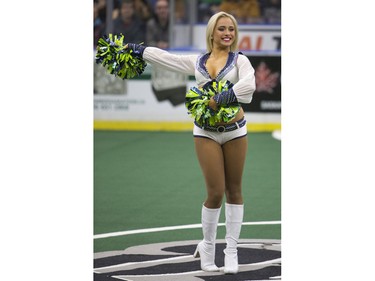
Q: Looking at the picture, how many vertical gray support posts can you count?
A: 3